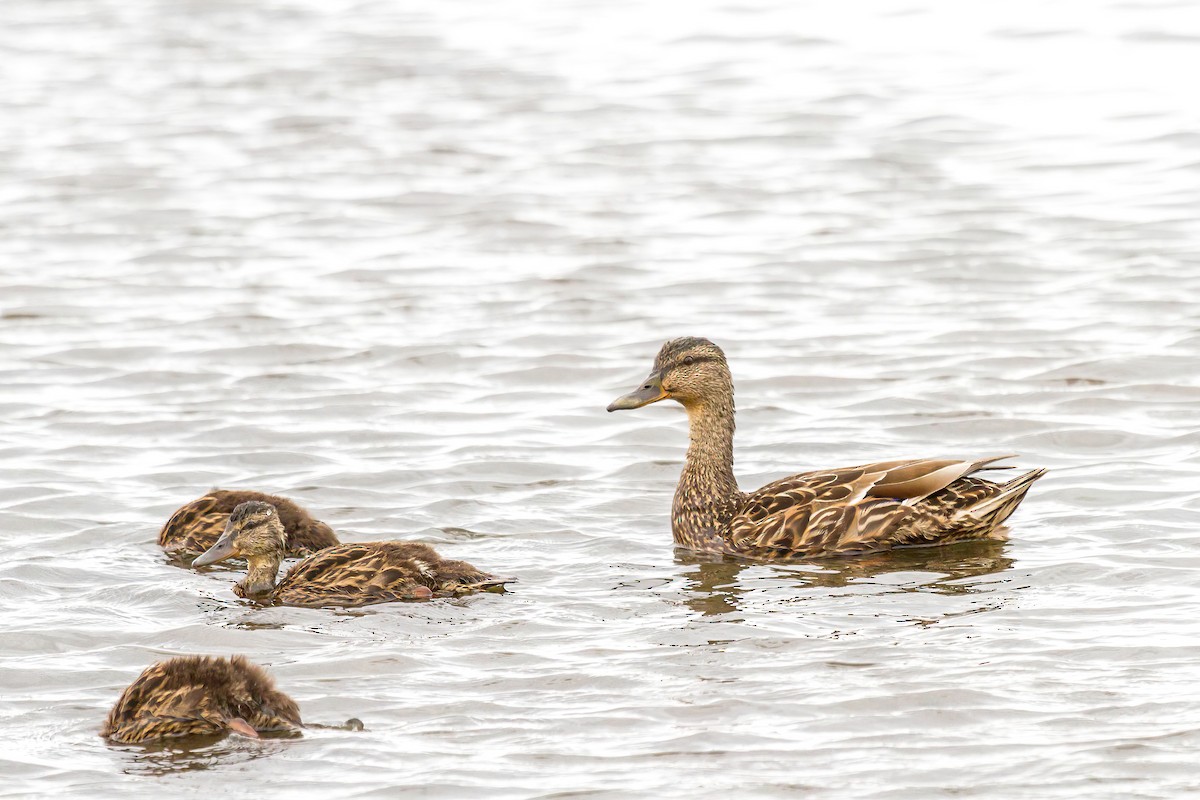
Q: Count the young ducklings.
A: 3